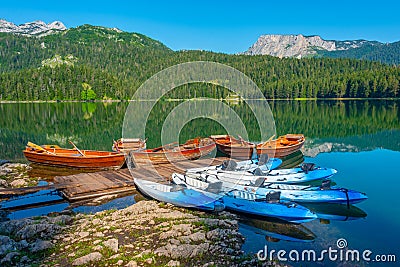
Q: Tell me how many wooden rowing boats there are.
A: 5